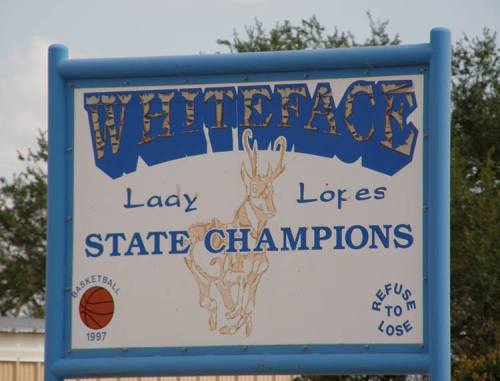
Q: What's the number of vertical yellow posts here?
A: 0